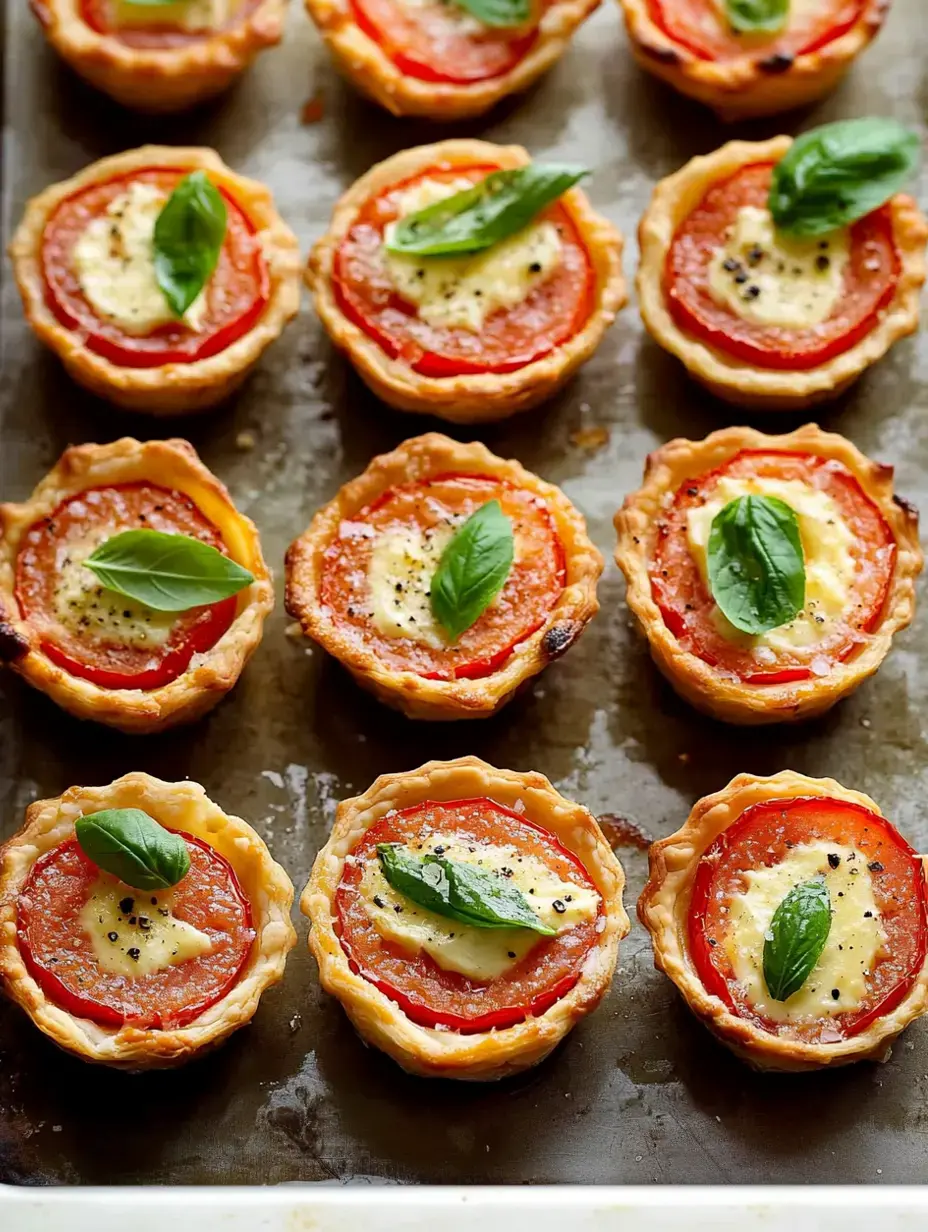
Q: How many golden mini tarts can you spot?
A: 12